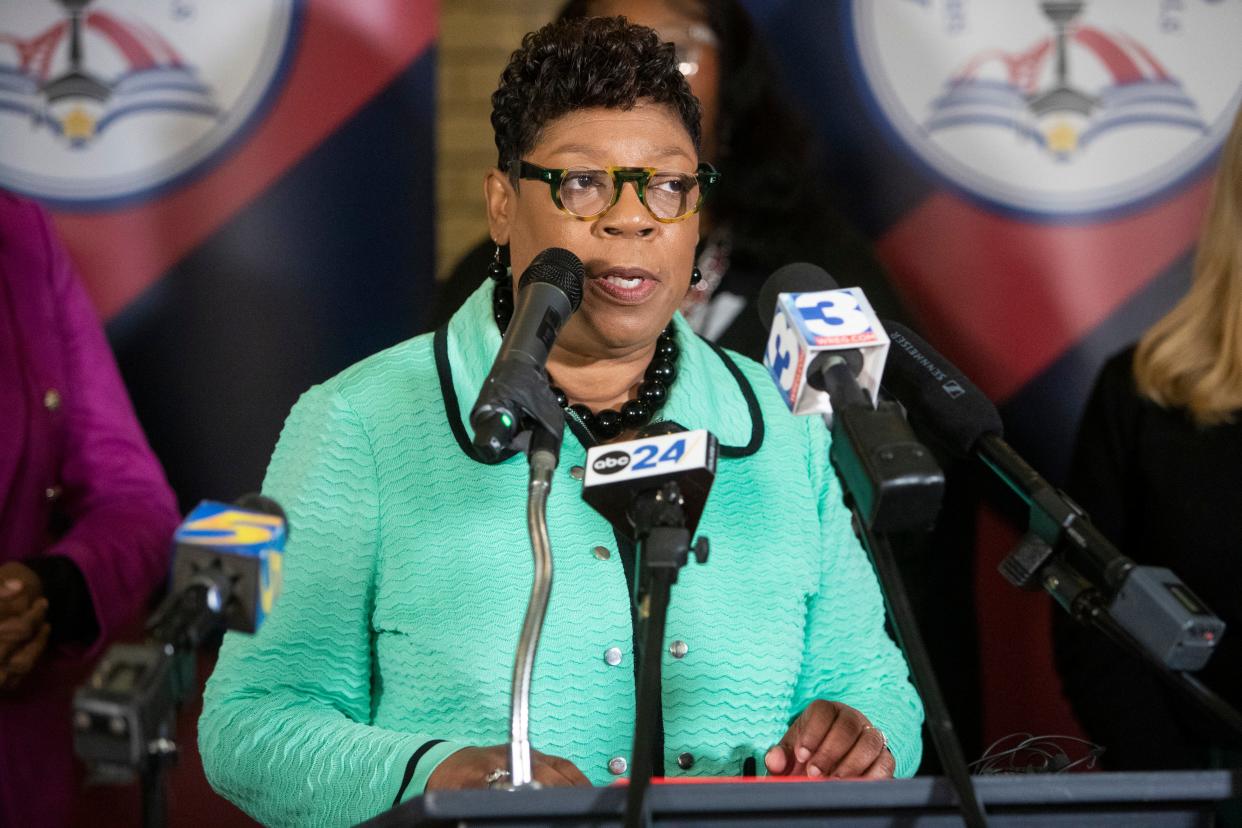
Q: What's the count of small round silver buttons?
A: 6